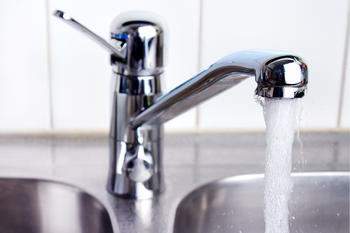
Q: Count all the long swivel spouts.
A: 1